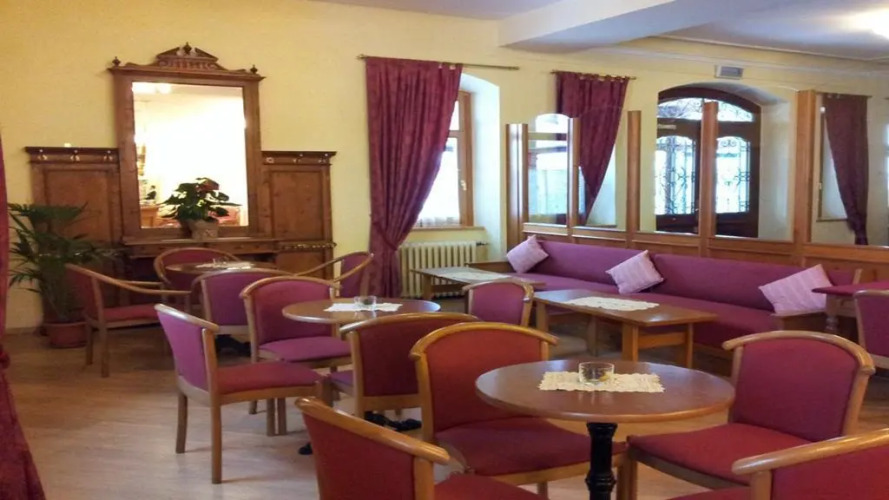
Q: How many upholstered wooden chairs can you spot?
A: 13